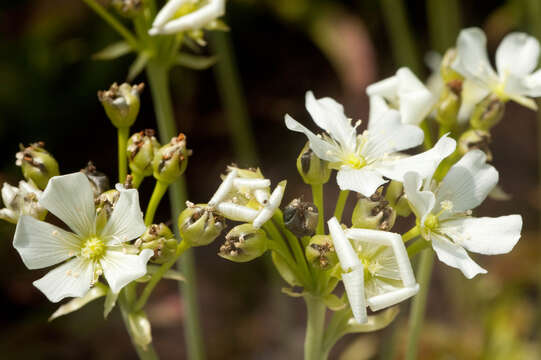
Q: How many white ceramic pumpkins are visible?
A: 0